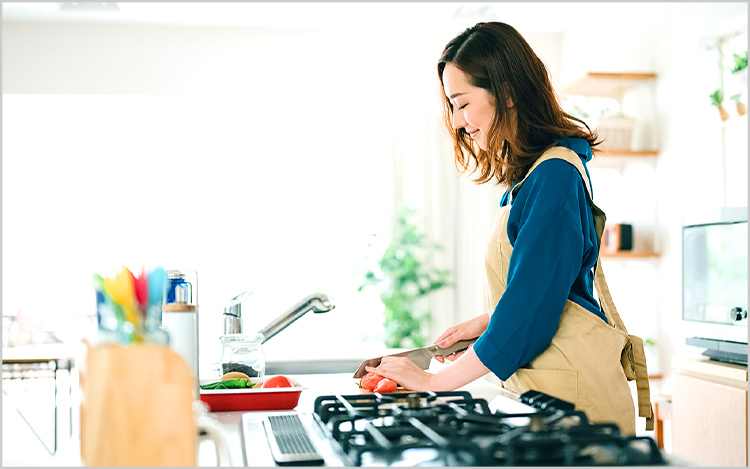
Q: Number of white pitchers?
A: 1